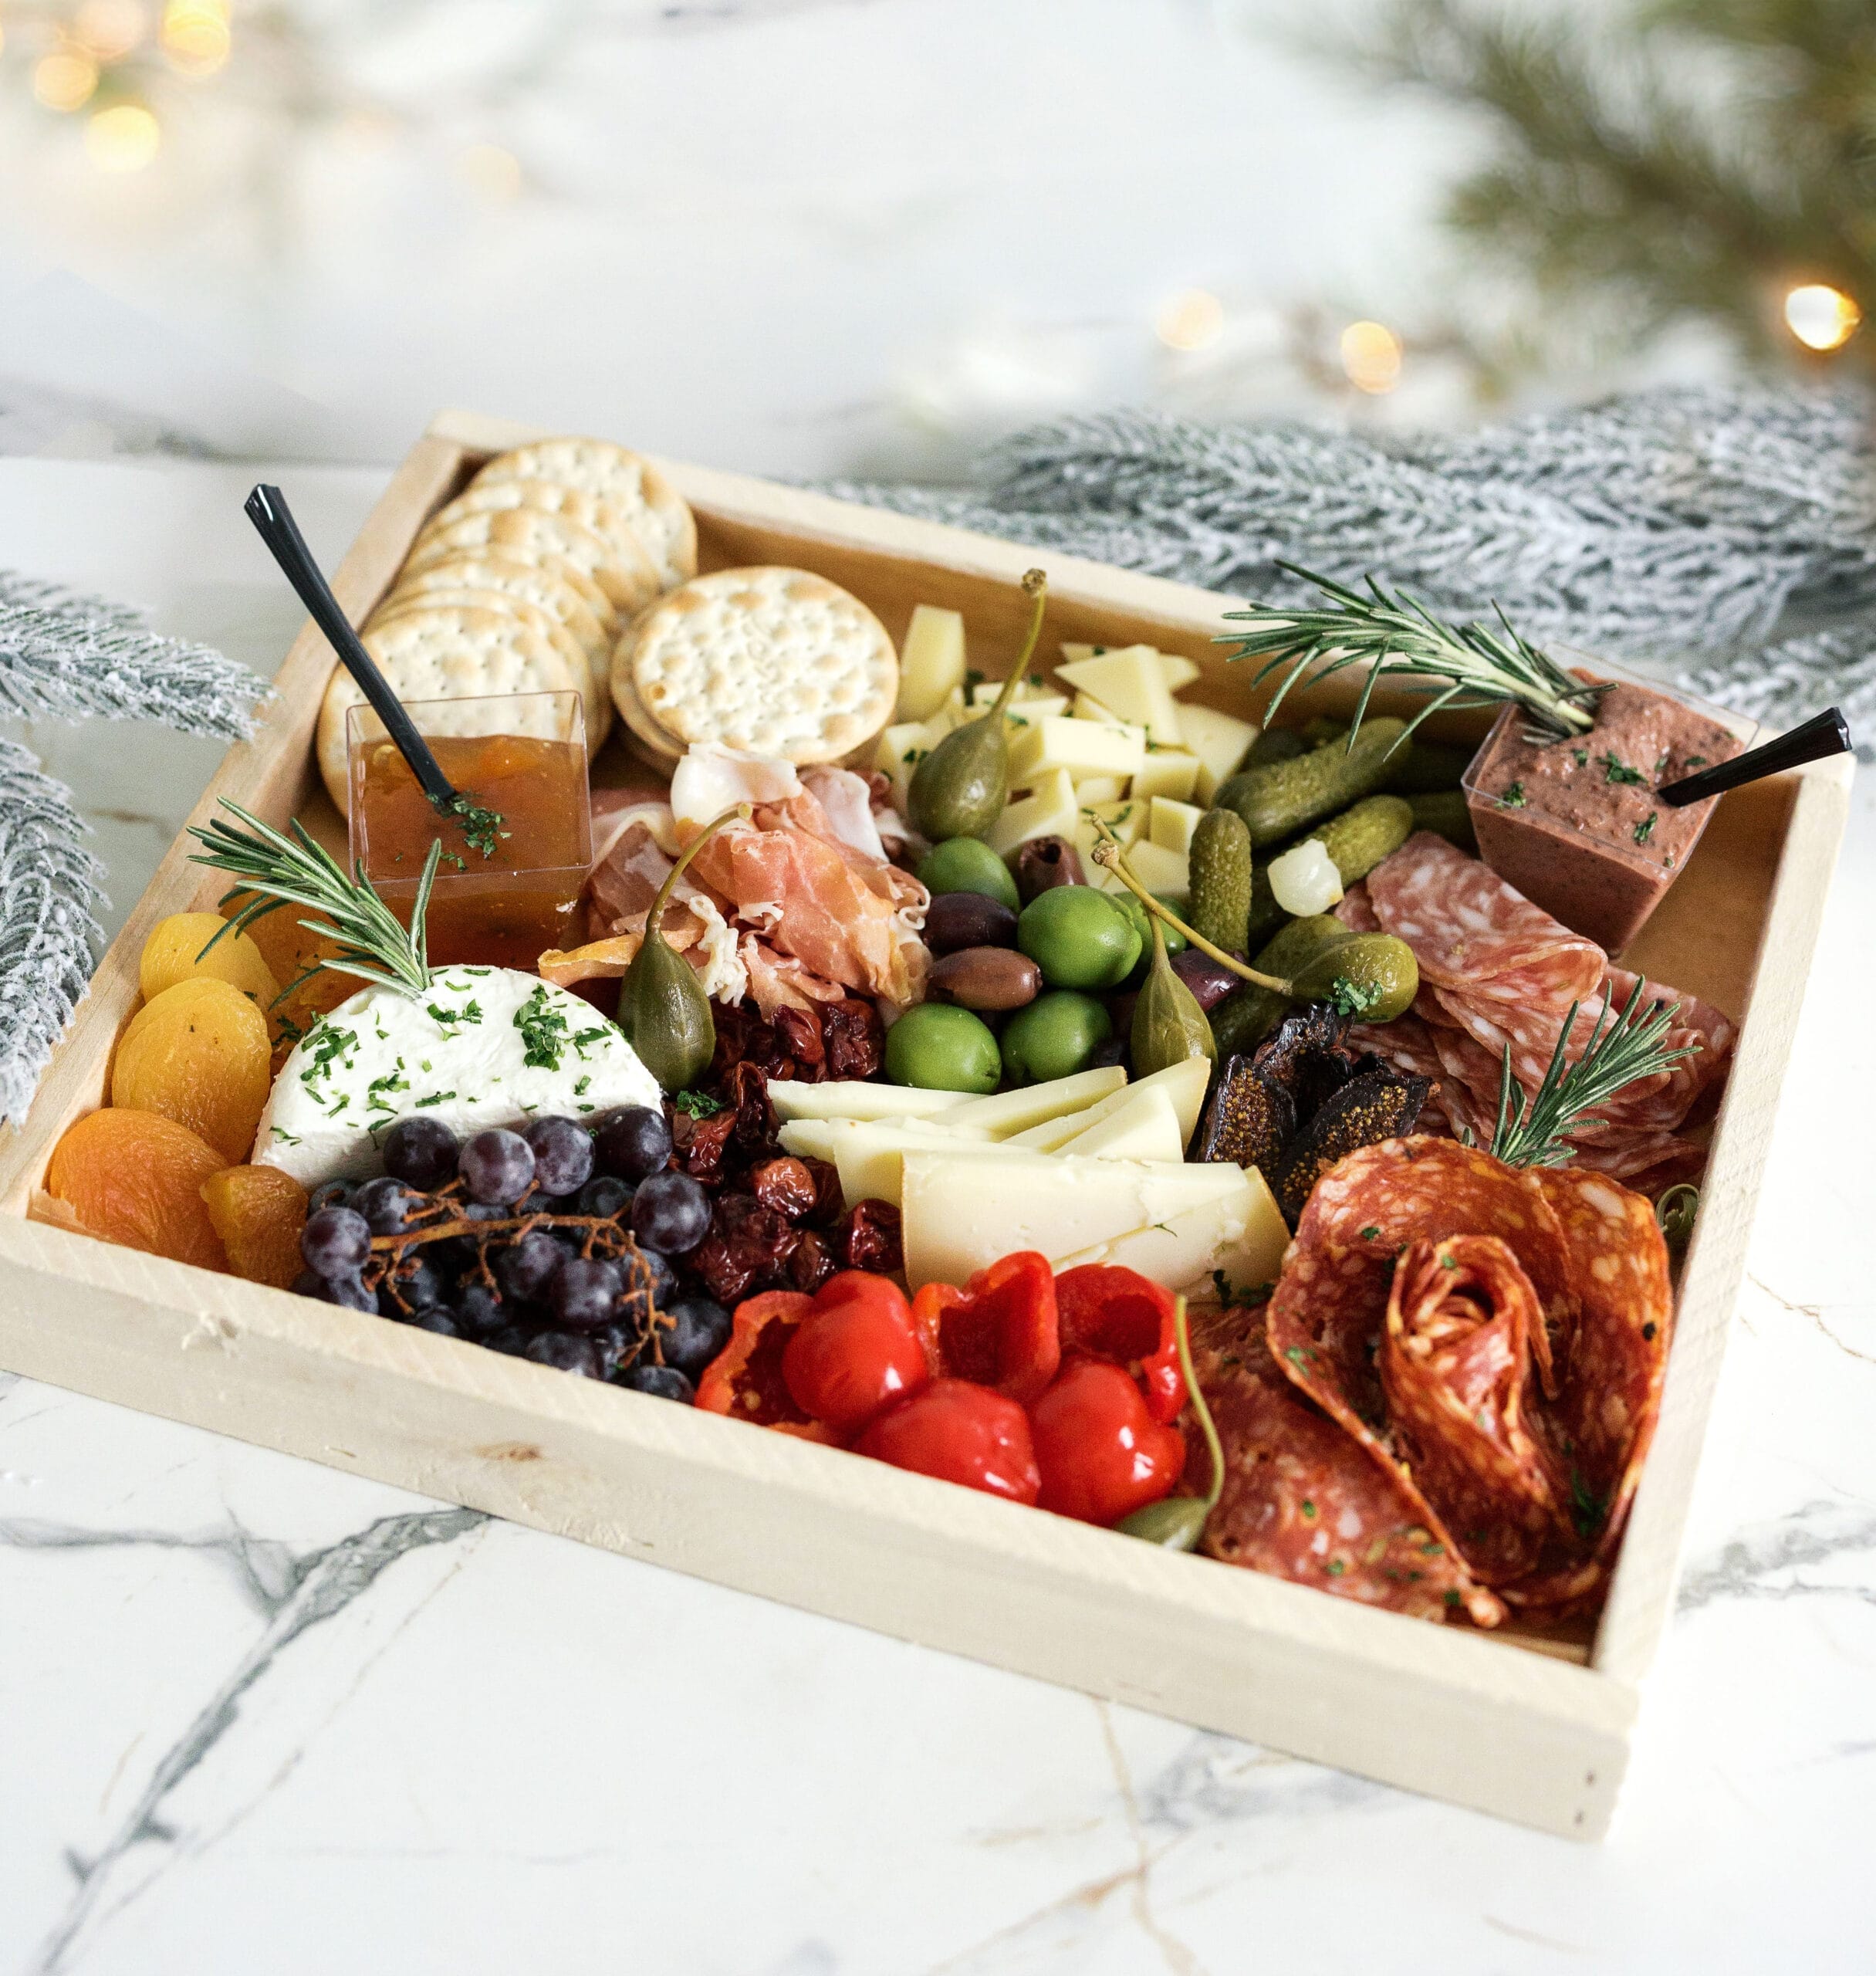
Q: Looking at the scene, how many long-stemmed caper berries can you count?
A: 5